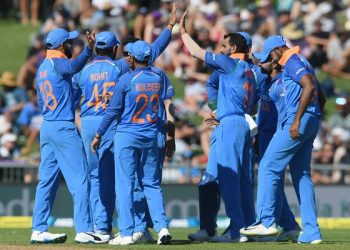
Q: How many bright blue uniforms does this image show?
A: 8